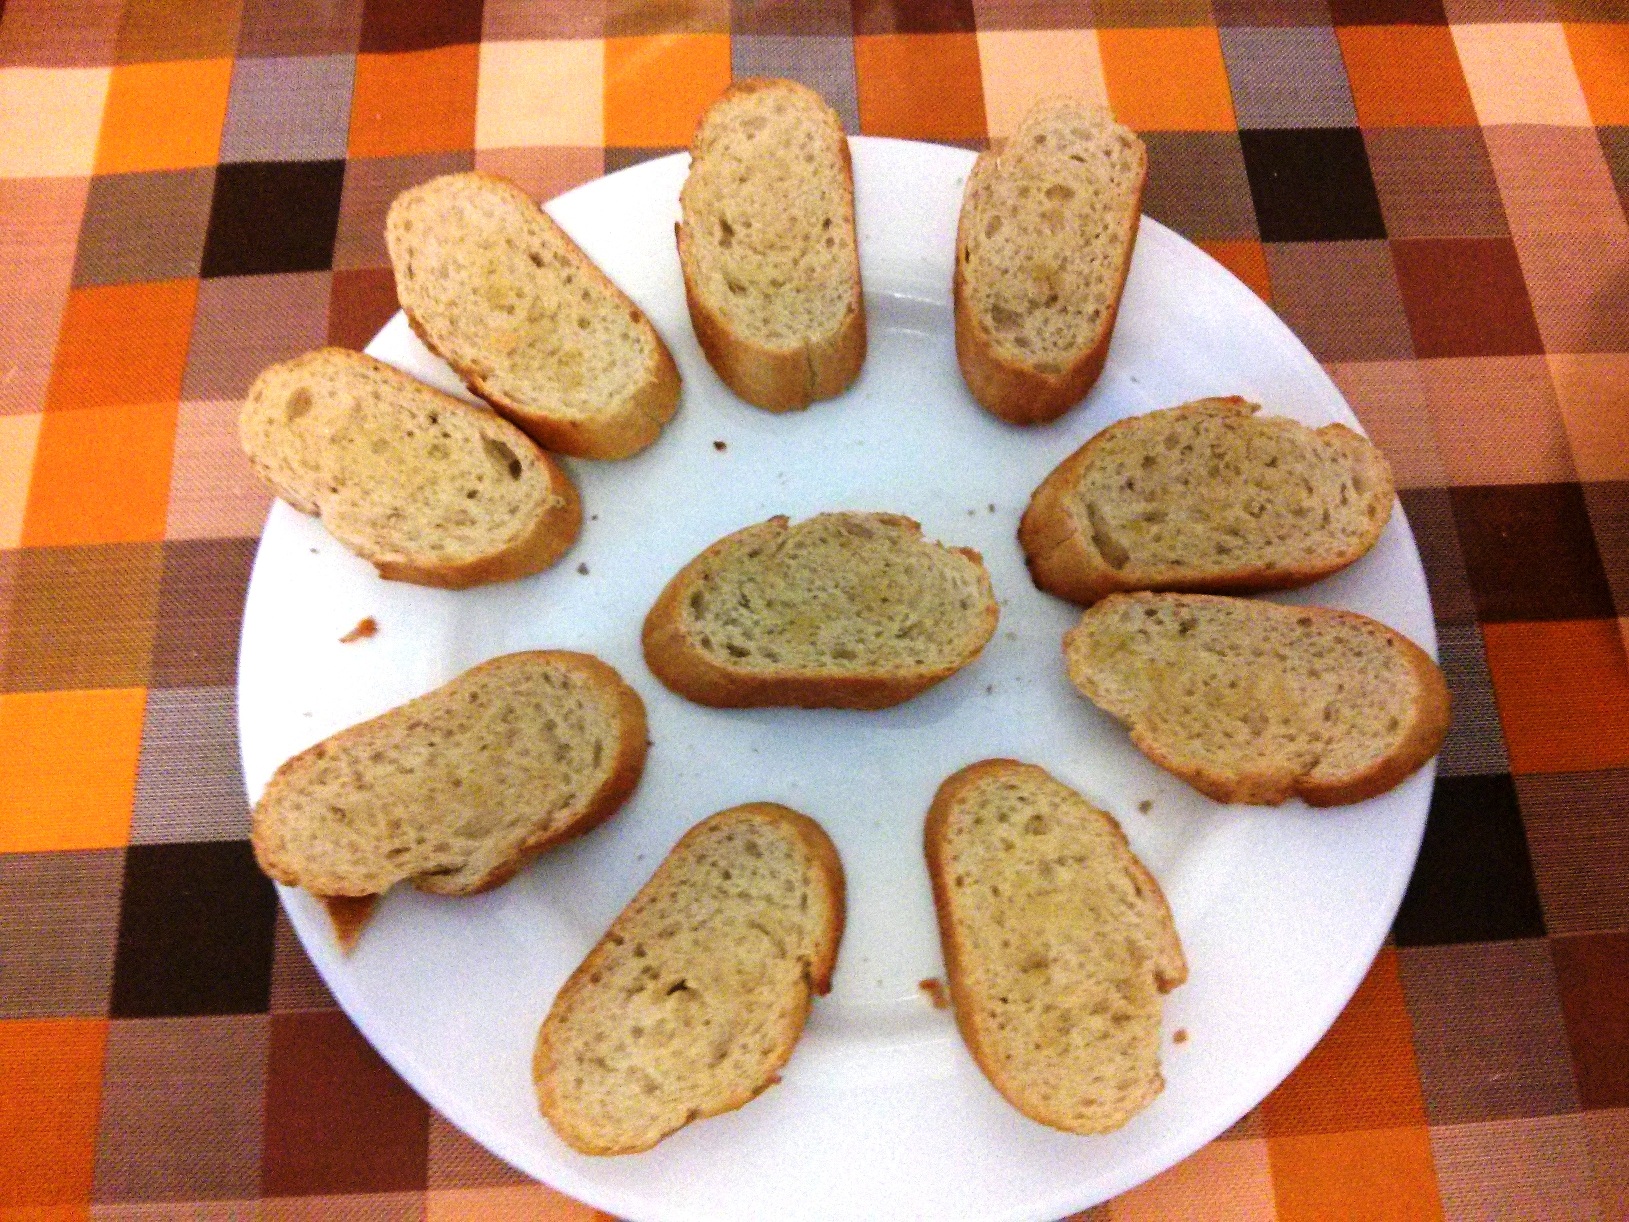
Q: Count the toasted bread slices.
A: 10